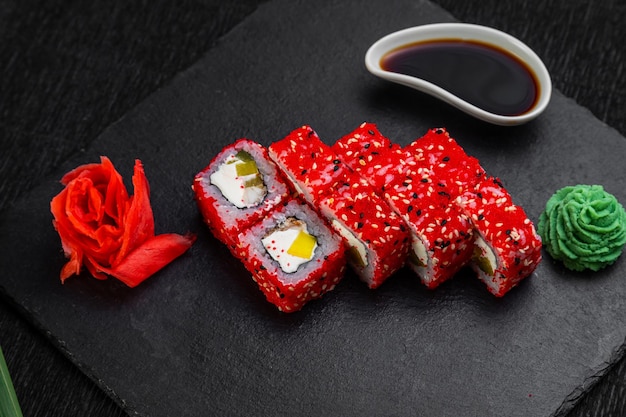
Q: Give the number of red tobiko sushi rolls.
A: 8